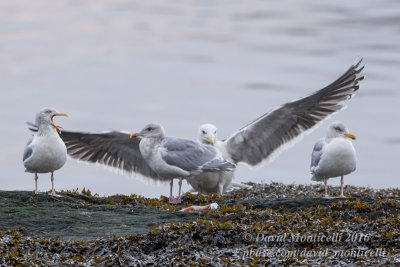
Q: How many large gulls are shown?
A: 4